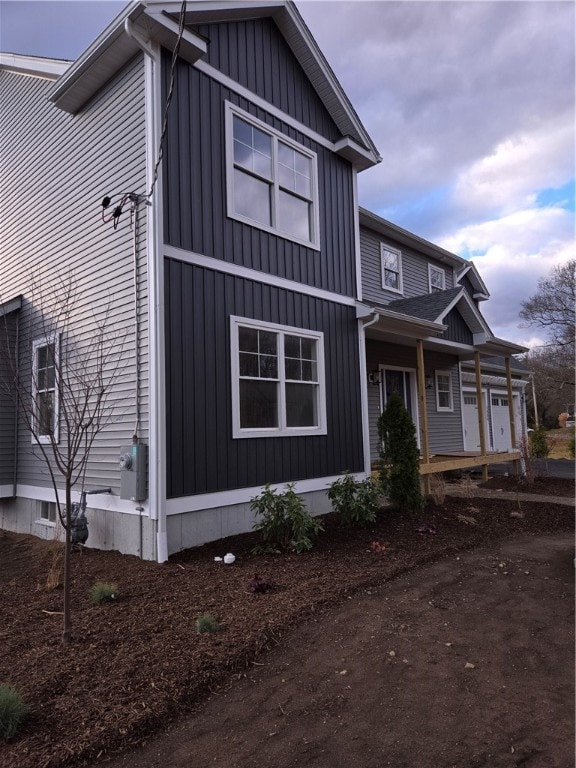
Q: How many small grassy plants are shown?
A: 3